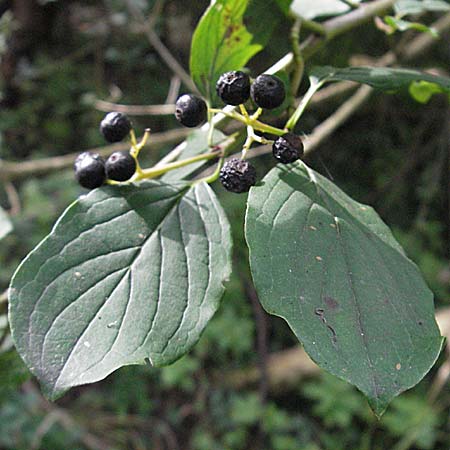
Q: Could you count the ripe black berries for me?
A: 8